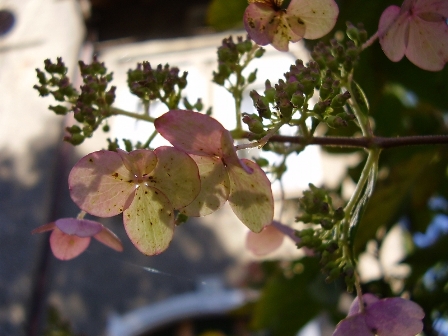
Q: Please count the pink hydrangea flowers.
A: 7